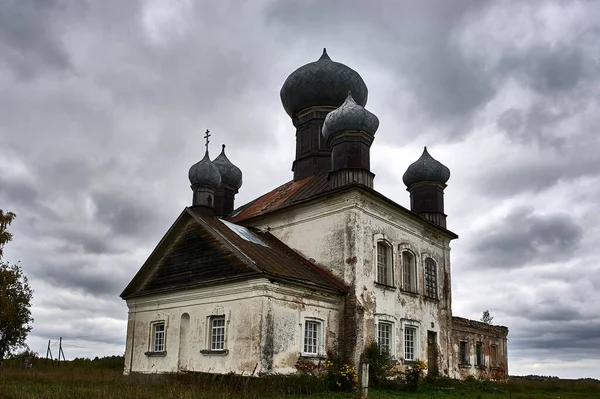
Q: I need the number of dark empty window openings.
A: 2